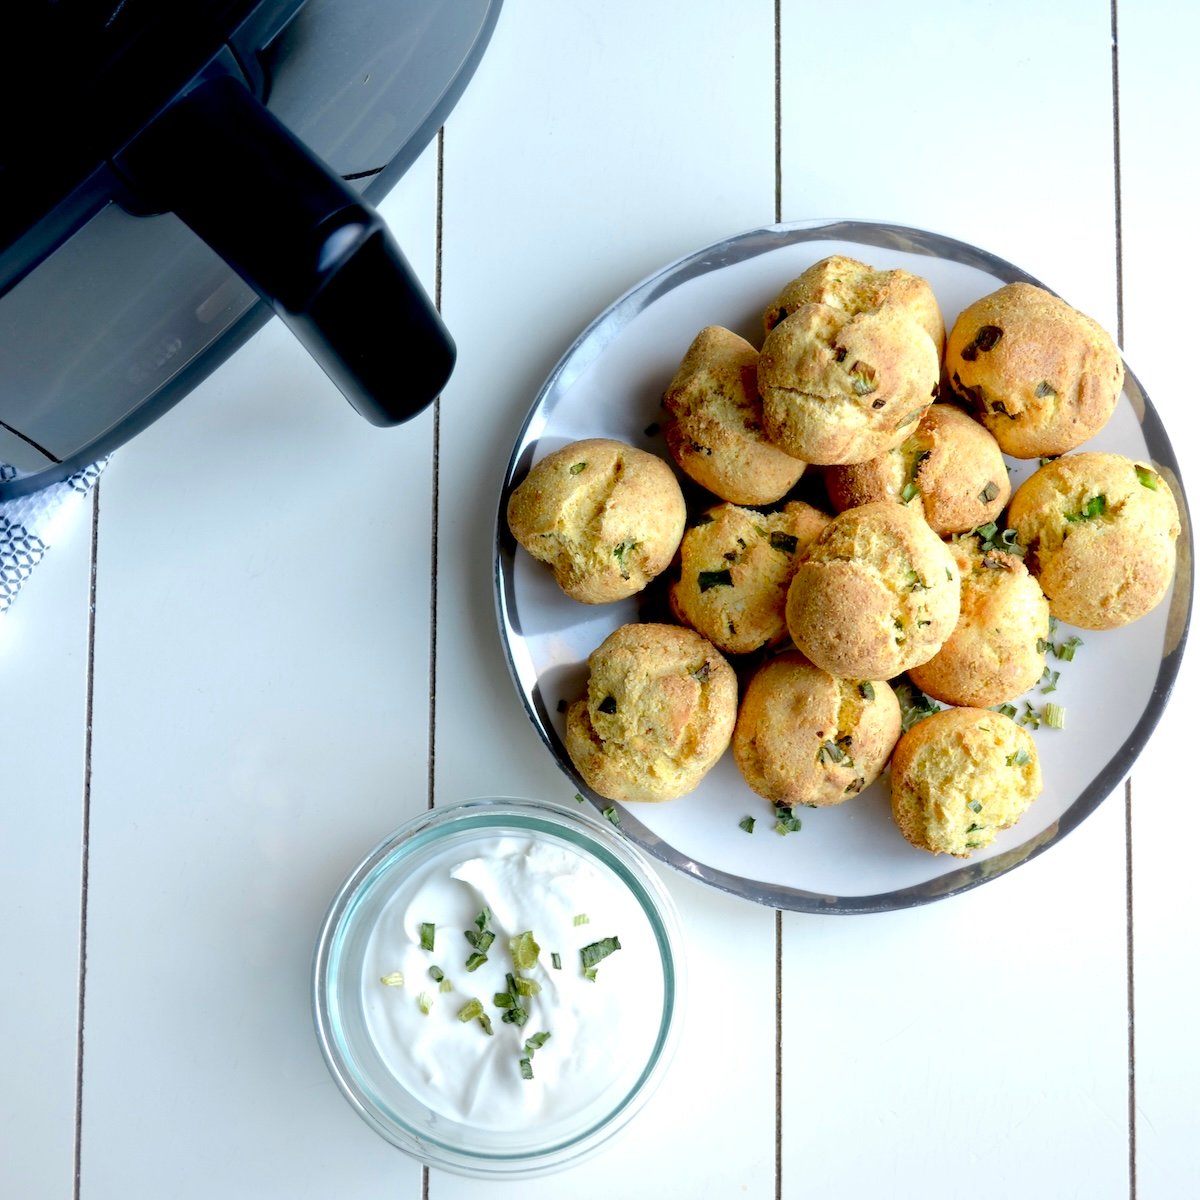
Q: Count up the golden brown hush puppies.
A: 13